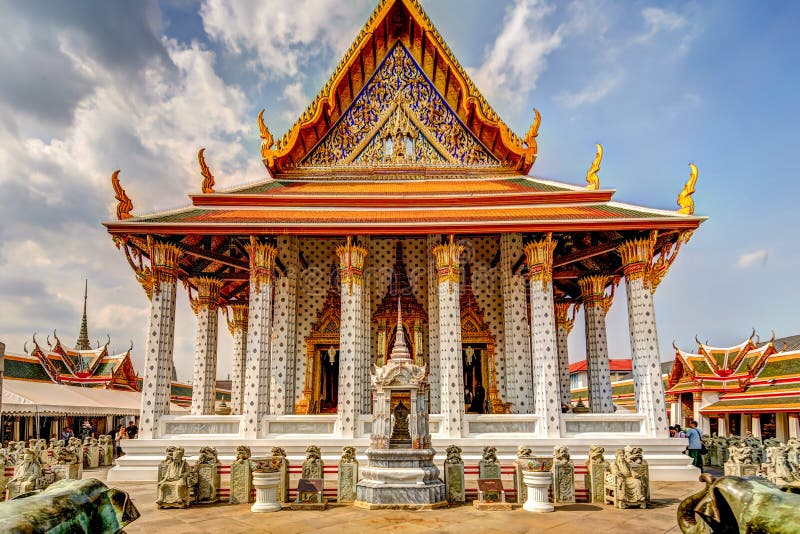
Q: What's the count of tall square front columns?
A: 6